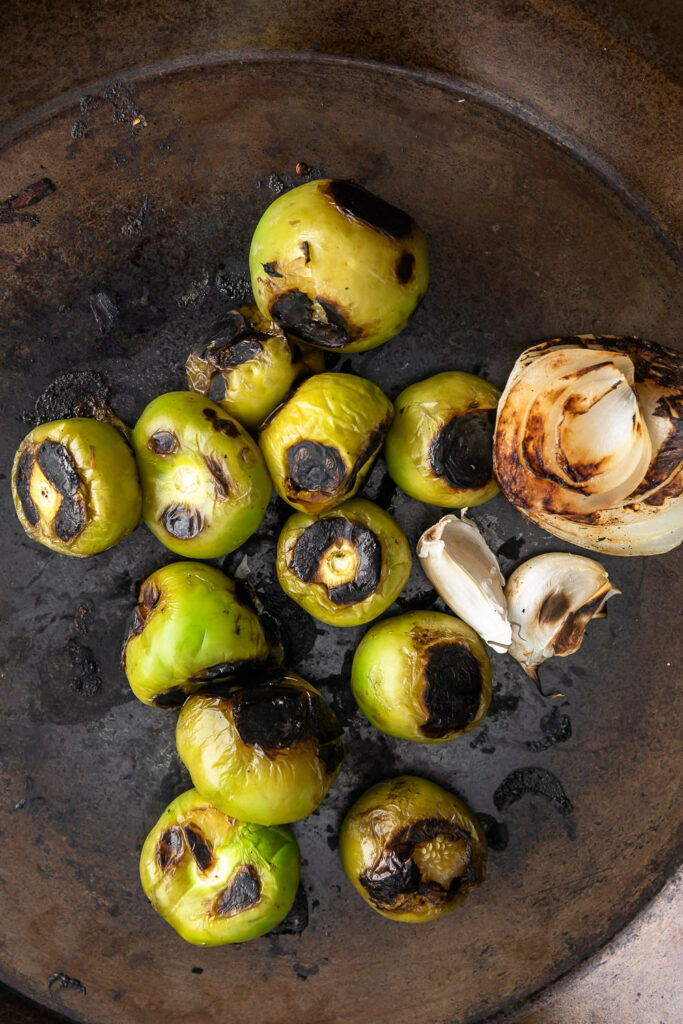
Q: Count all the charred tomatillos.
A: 12